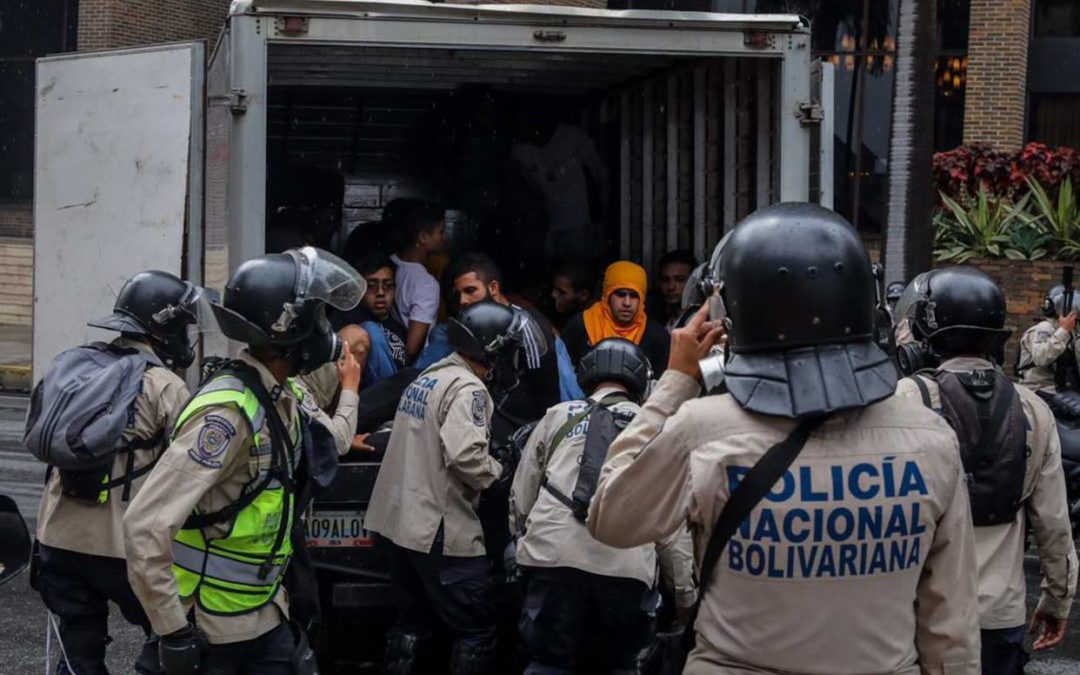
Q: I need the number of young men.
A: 6